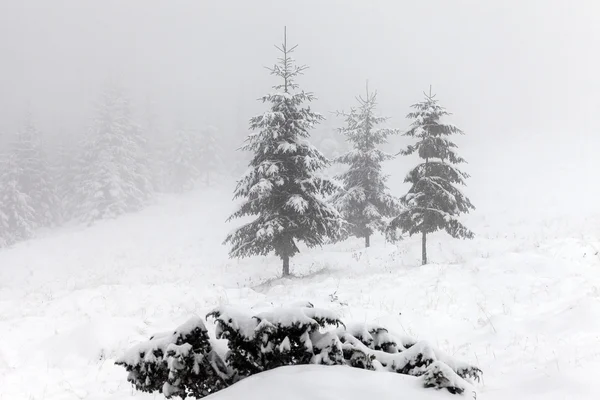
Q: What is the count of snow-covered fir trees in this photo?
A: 3